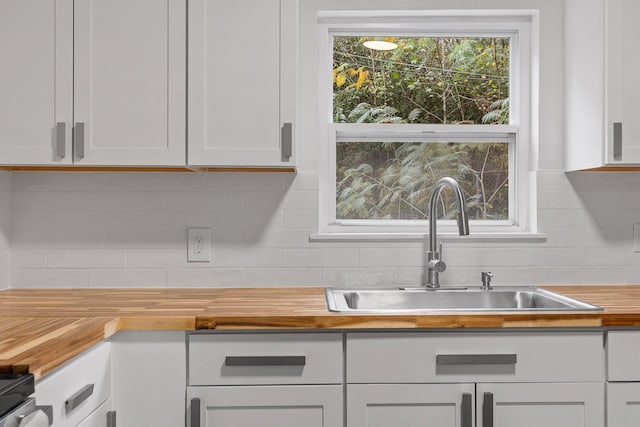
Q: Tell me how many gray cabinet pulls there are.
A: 11